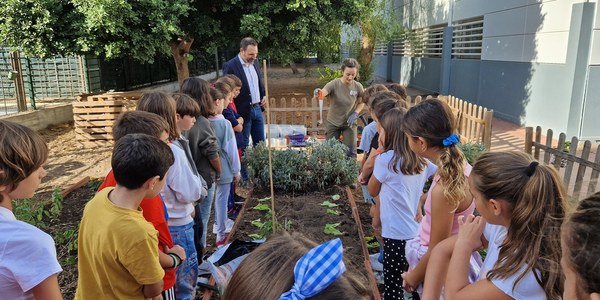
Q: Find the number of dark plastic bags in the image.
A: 1